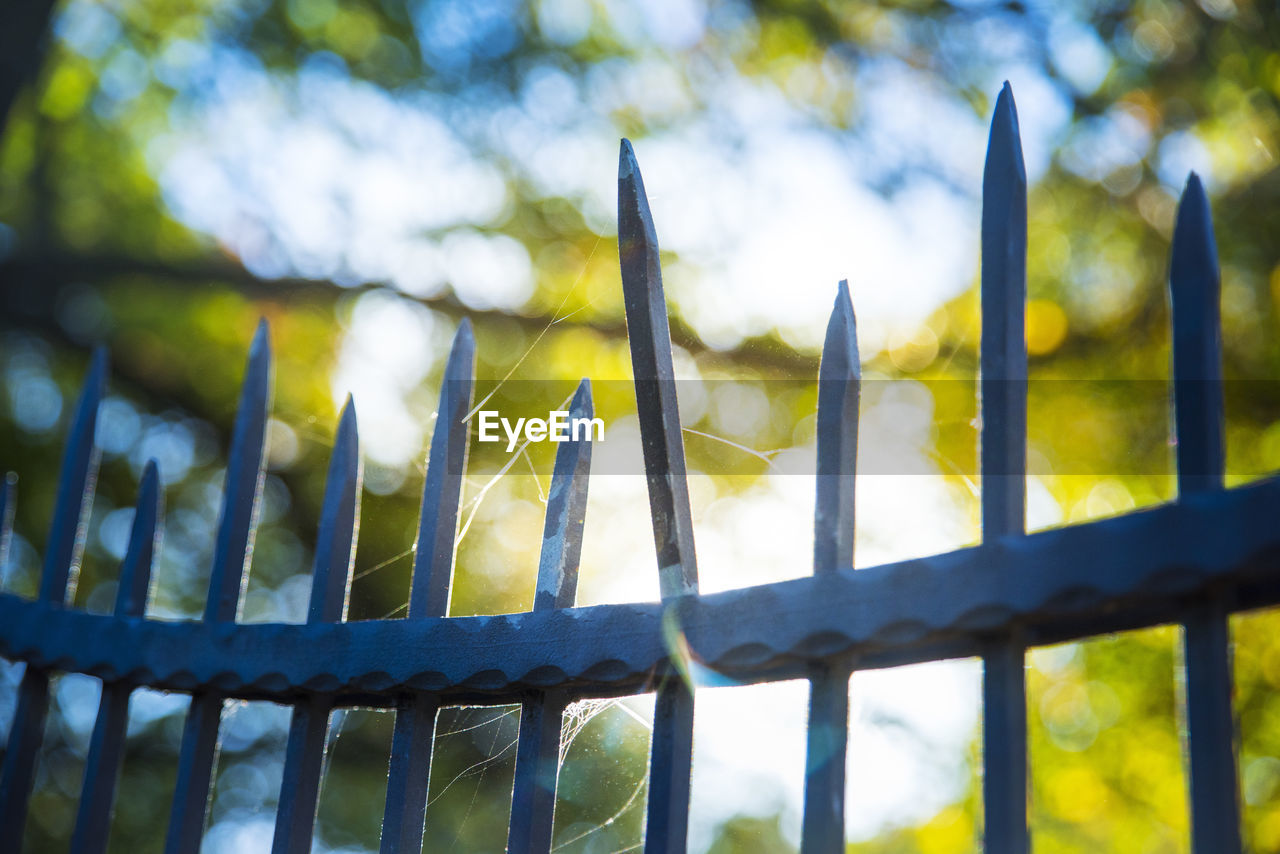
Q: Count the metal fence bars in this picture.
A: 11